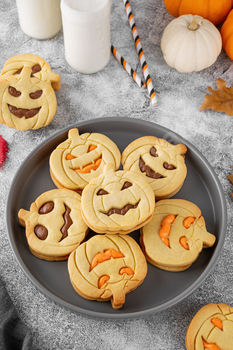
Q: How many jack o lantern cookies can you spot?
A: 9